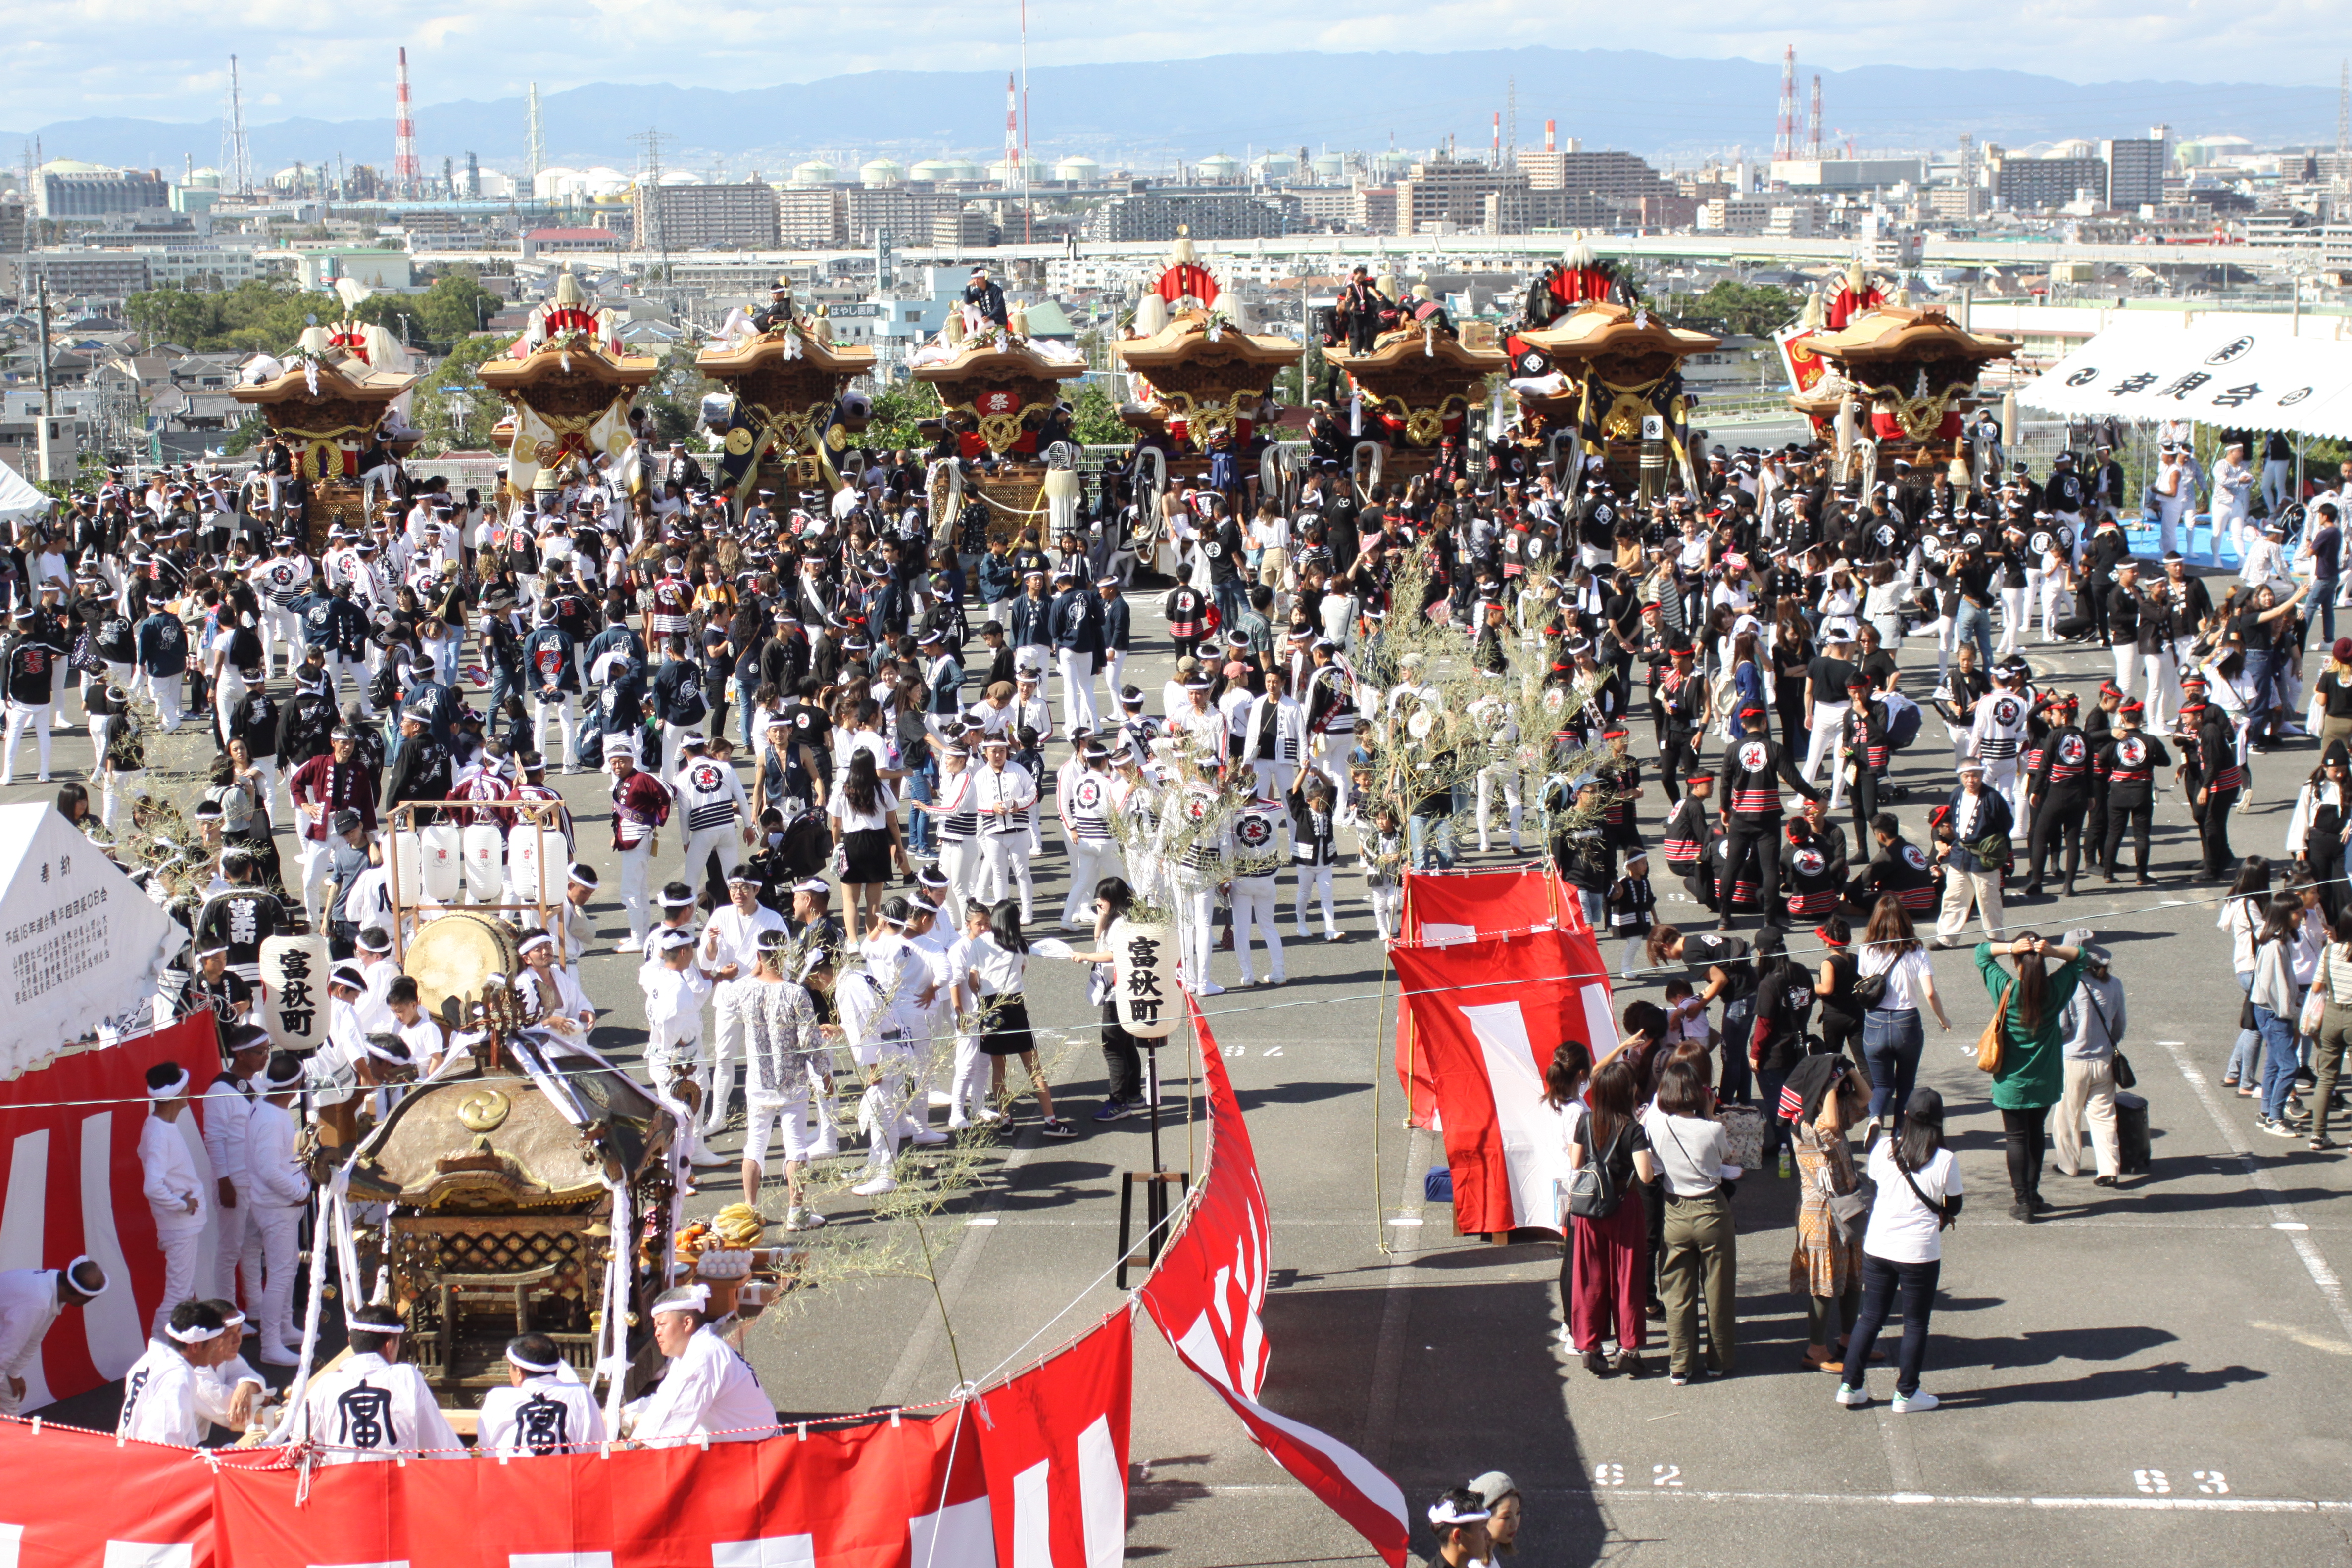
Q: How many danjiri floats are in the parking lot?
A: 8